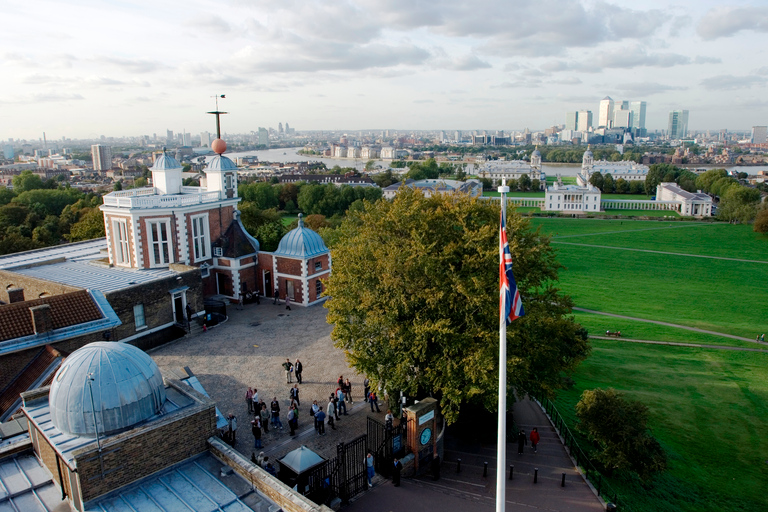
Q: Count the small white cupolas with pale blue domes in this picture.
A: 2